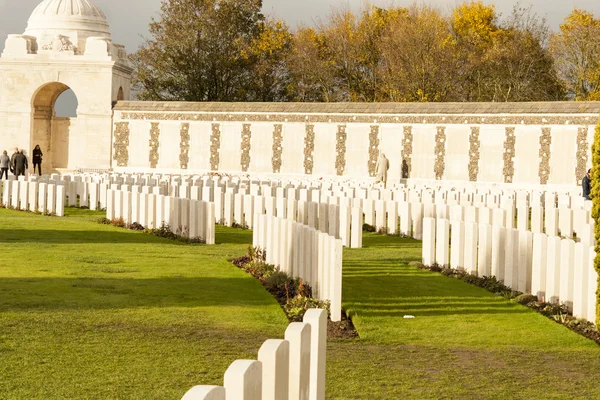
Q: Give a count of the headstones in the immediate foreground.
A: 5